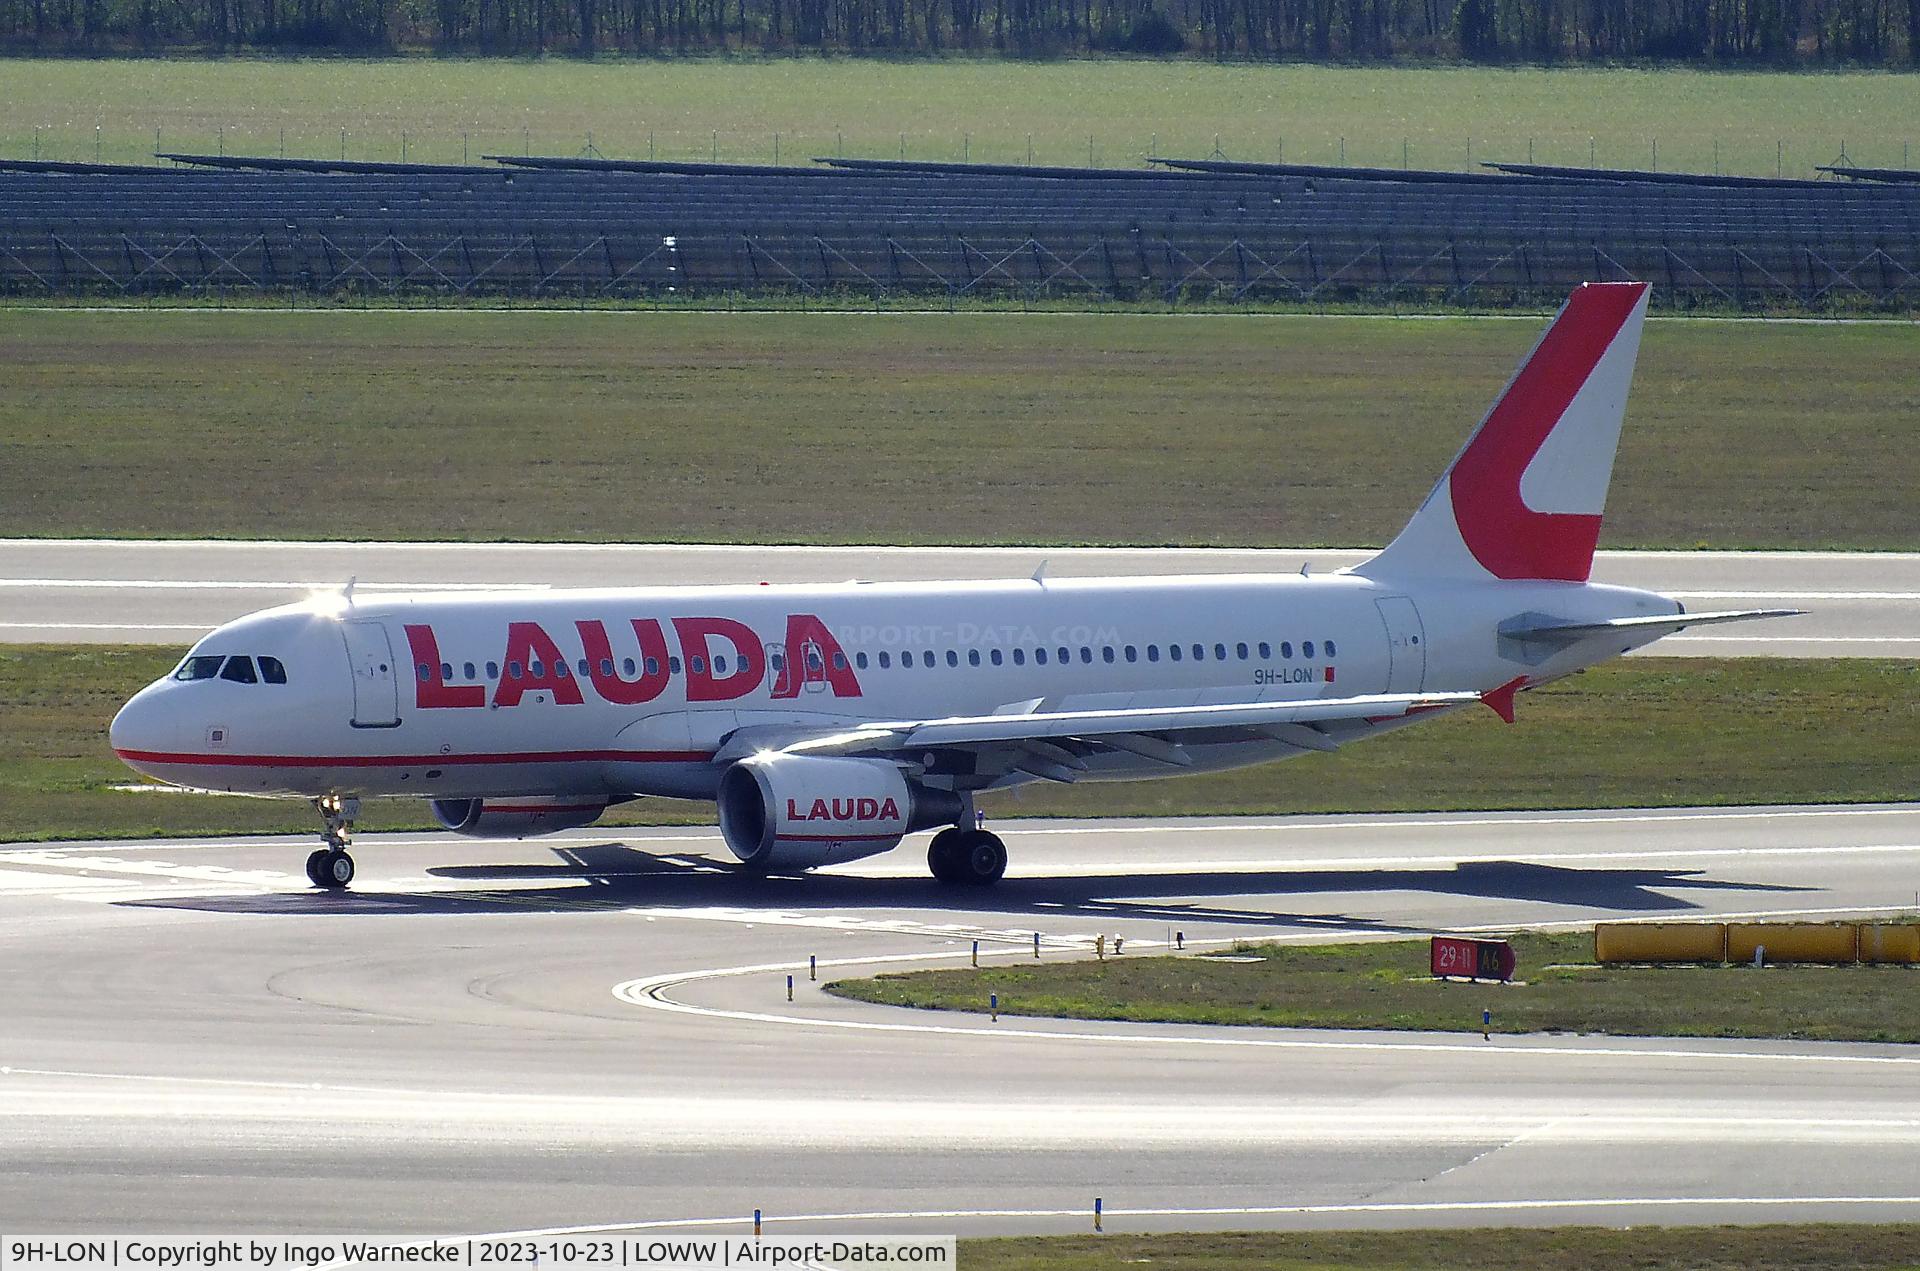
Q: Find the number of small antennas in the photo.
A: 3